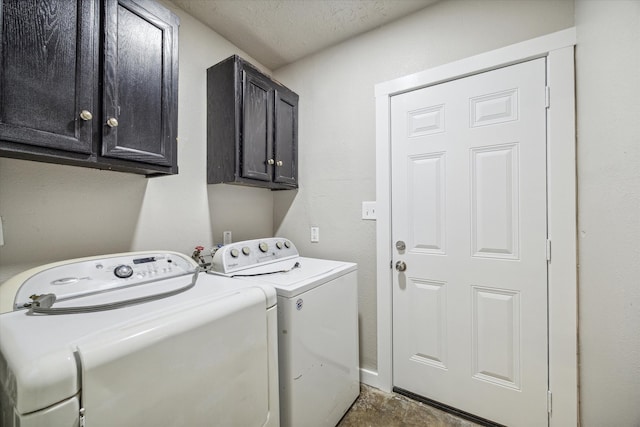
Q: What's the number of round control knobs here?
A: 6